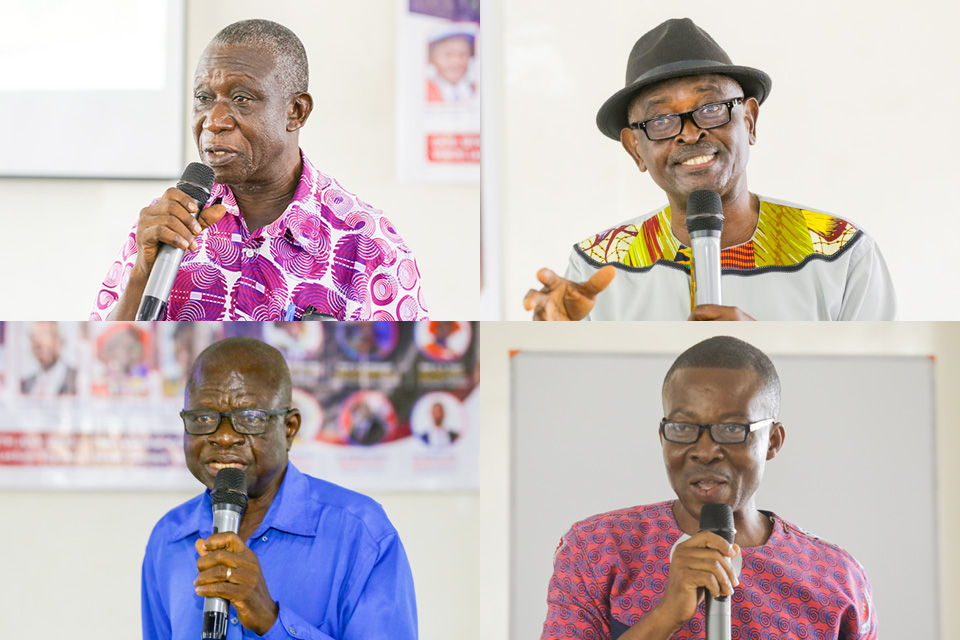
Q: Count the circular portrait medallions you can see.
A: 6